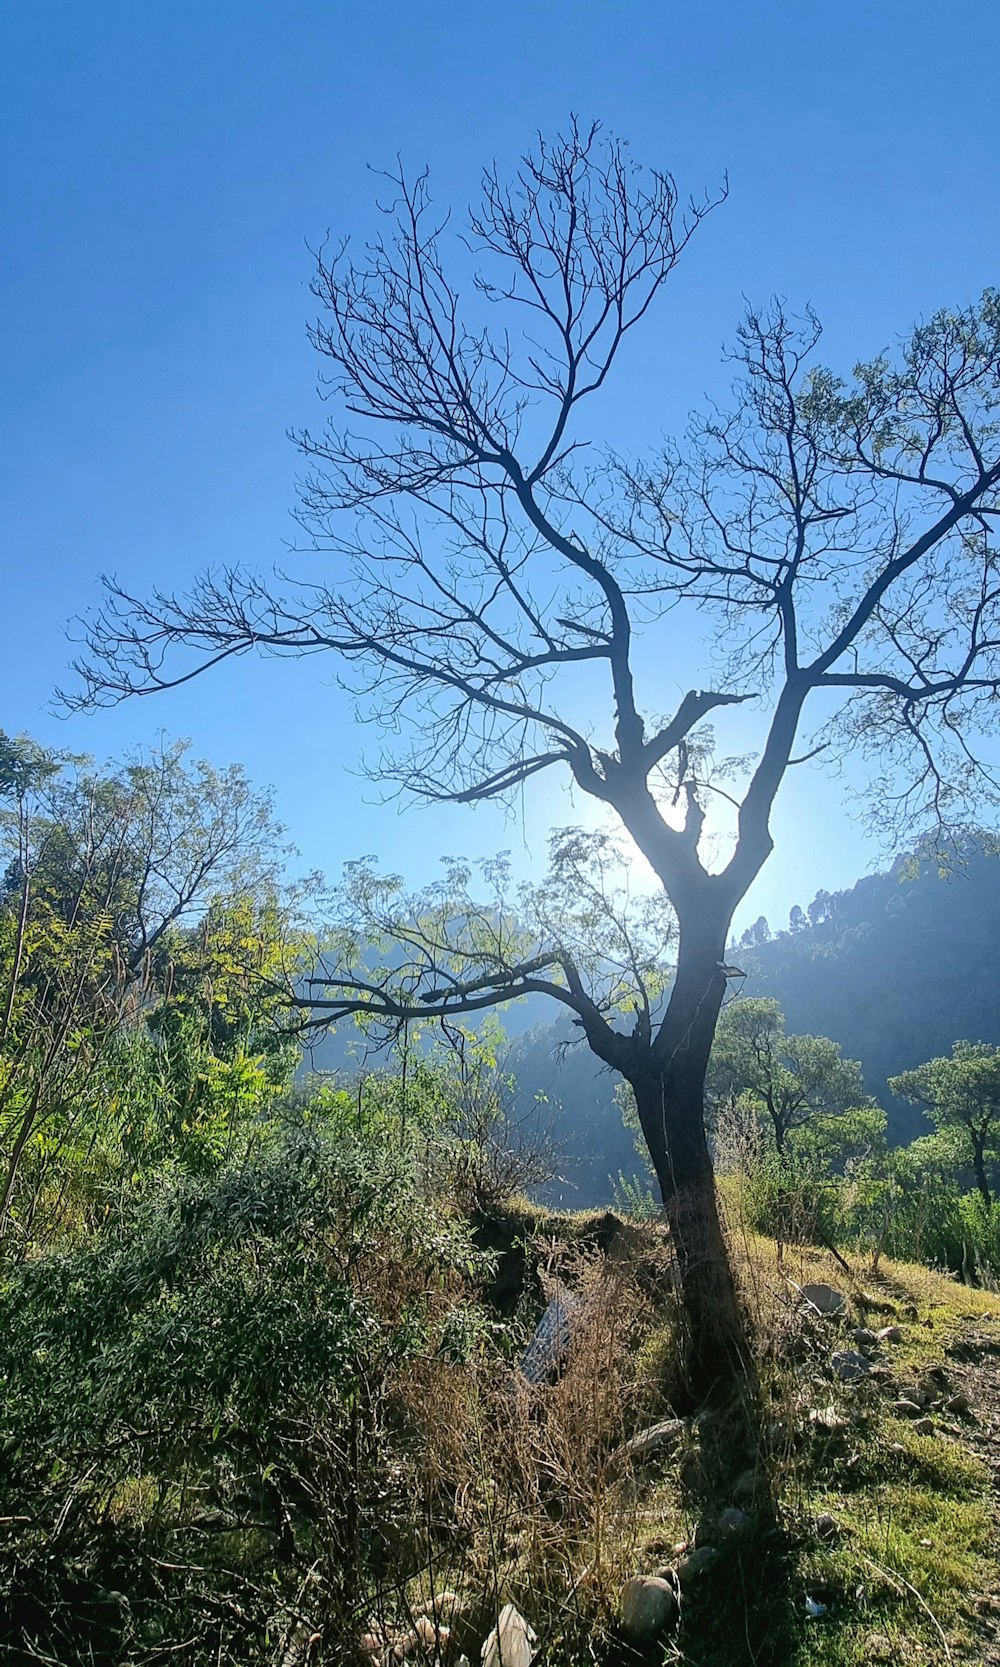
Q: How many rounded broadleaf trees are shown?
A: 2